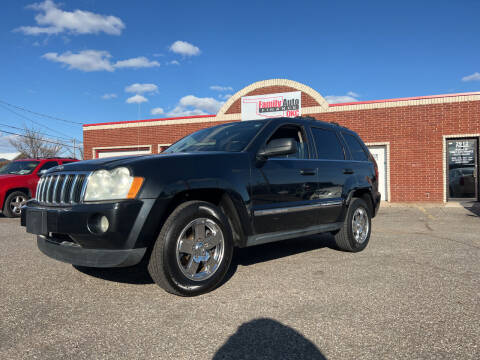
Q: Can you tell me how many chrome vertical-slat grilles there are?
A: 1